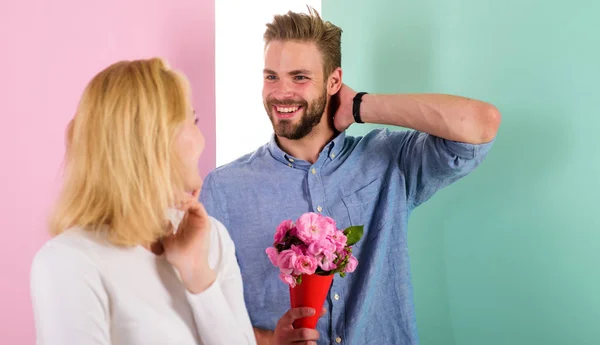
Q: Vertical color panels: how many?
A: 3